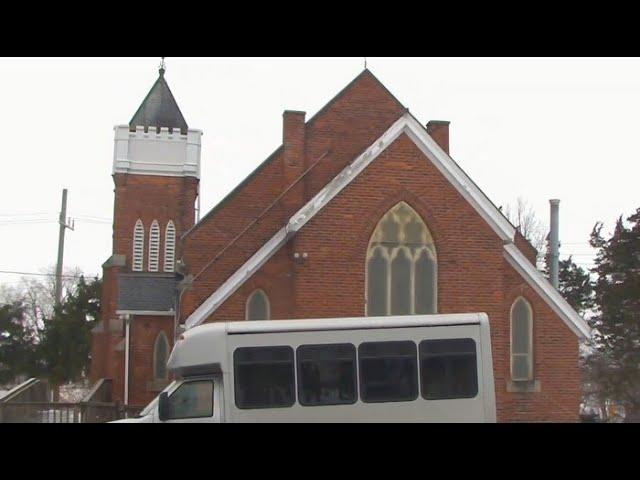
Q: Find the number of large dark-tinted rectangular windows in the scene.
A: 4